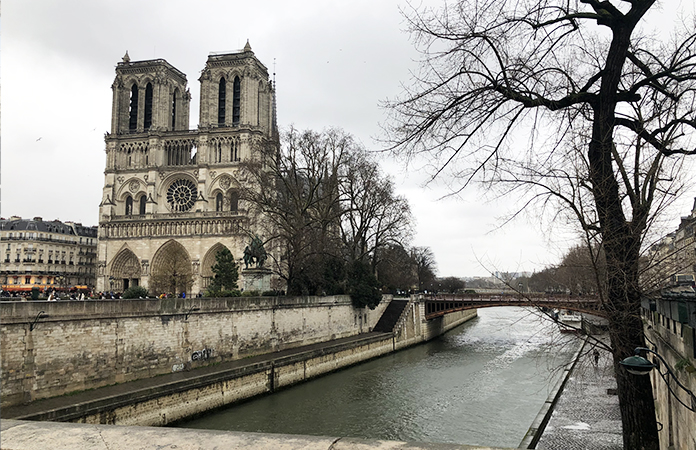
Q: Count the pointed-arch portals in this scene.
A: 3